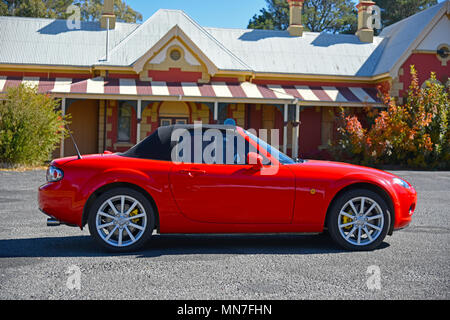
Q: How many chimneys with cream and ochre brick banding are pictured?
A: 3